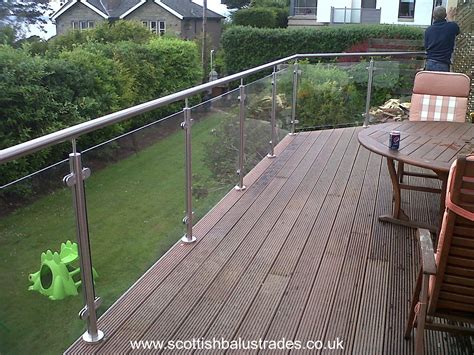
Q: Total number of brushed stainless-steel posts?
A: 6